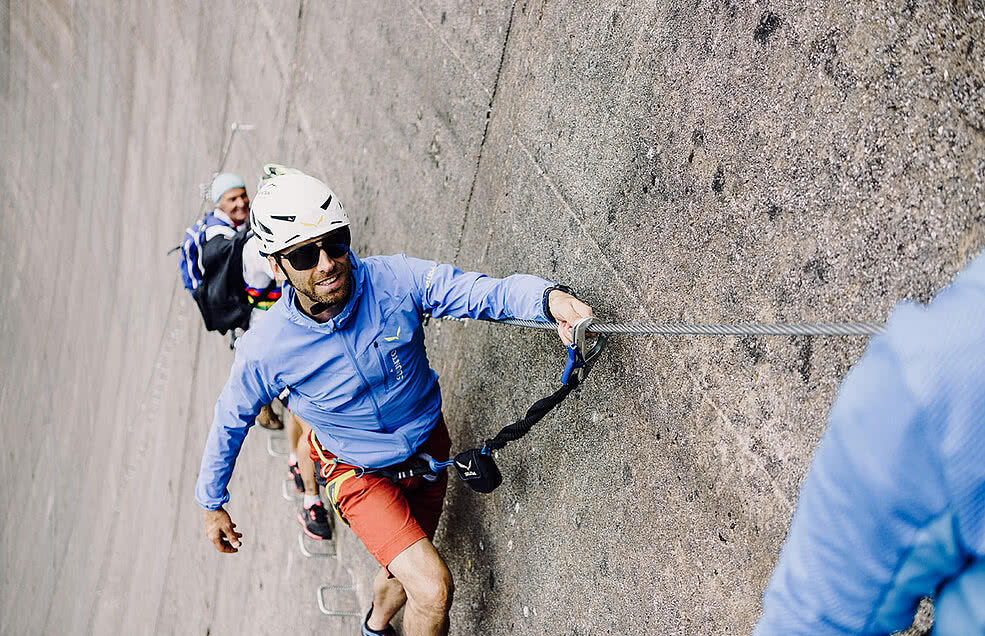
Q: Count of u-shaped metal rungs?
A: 4